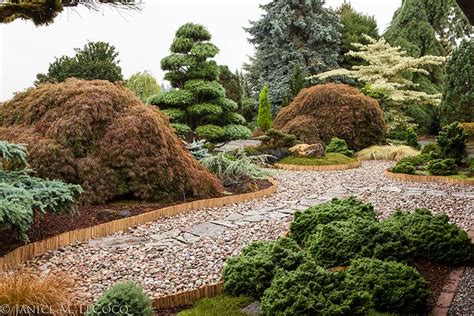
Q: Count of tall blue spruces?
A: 1